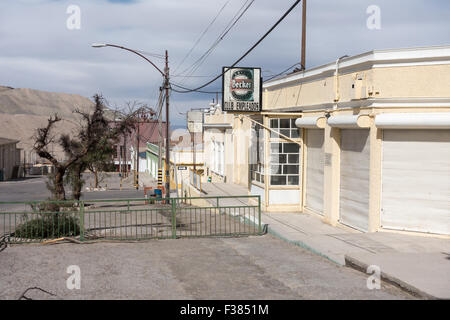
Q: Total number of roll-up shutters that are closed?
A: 3